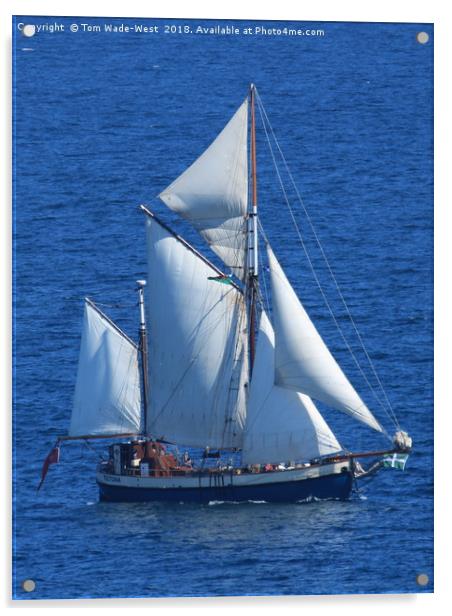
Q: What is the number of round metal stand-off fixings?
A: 4